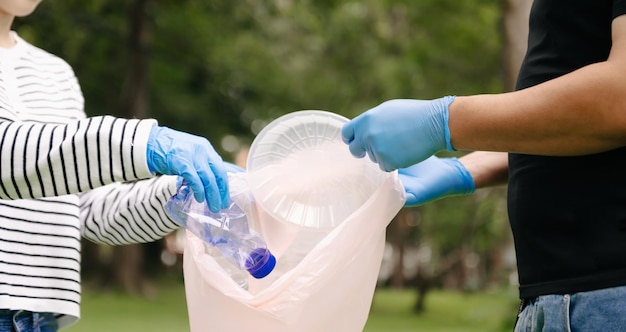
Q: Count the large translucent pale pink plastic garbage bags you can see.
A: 1